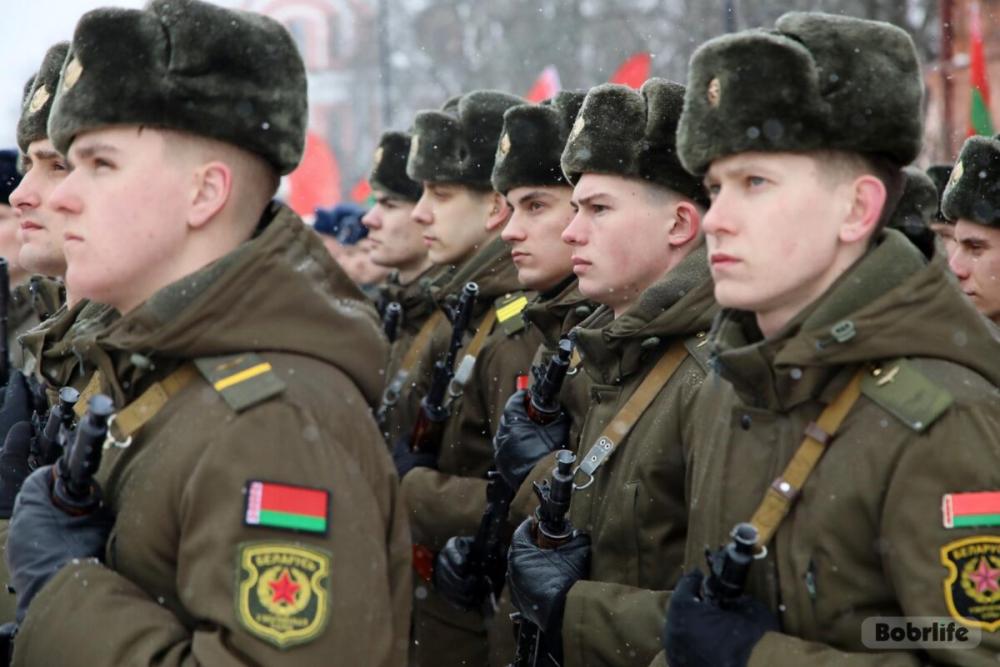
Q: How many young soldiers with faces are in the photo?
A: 8